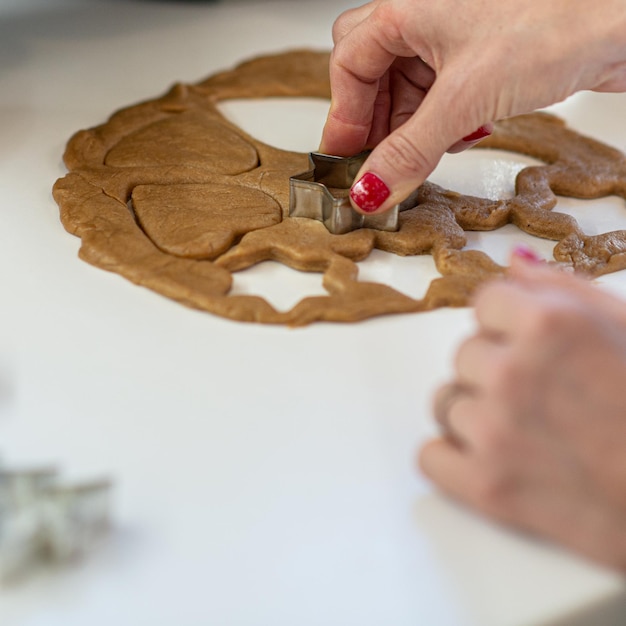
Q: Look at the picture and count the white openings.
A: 6